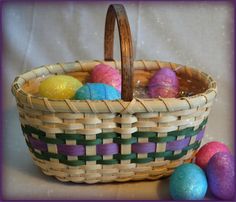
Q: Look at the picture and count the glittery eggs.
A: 7